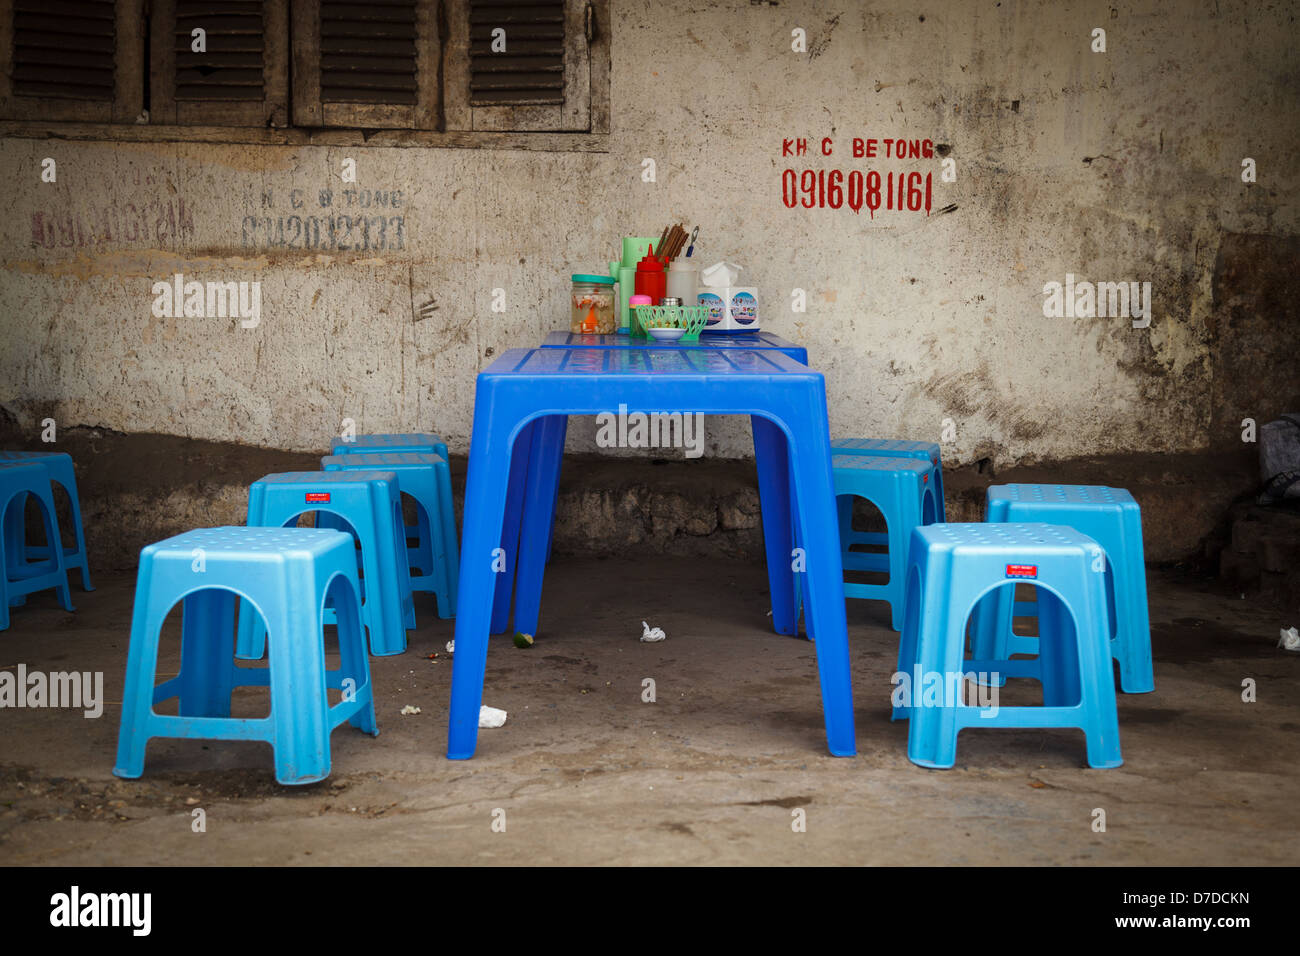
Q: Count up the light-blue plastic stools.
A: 10